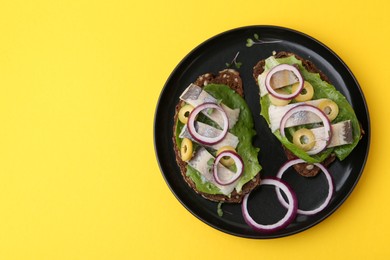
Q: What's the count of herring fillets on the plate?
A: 6